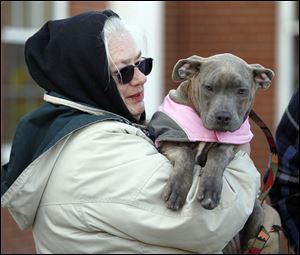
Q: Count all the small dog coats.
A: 1